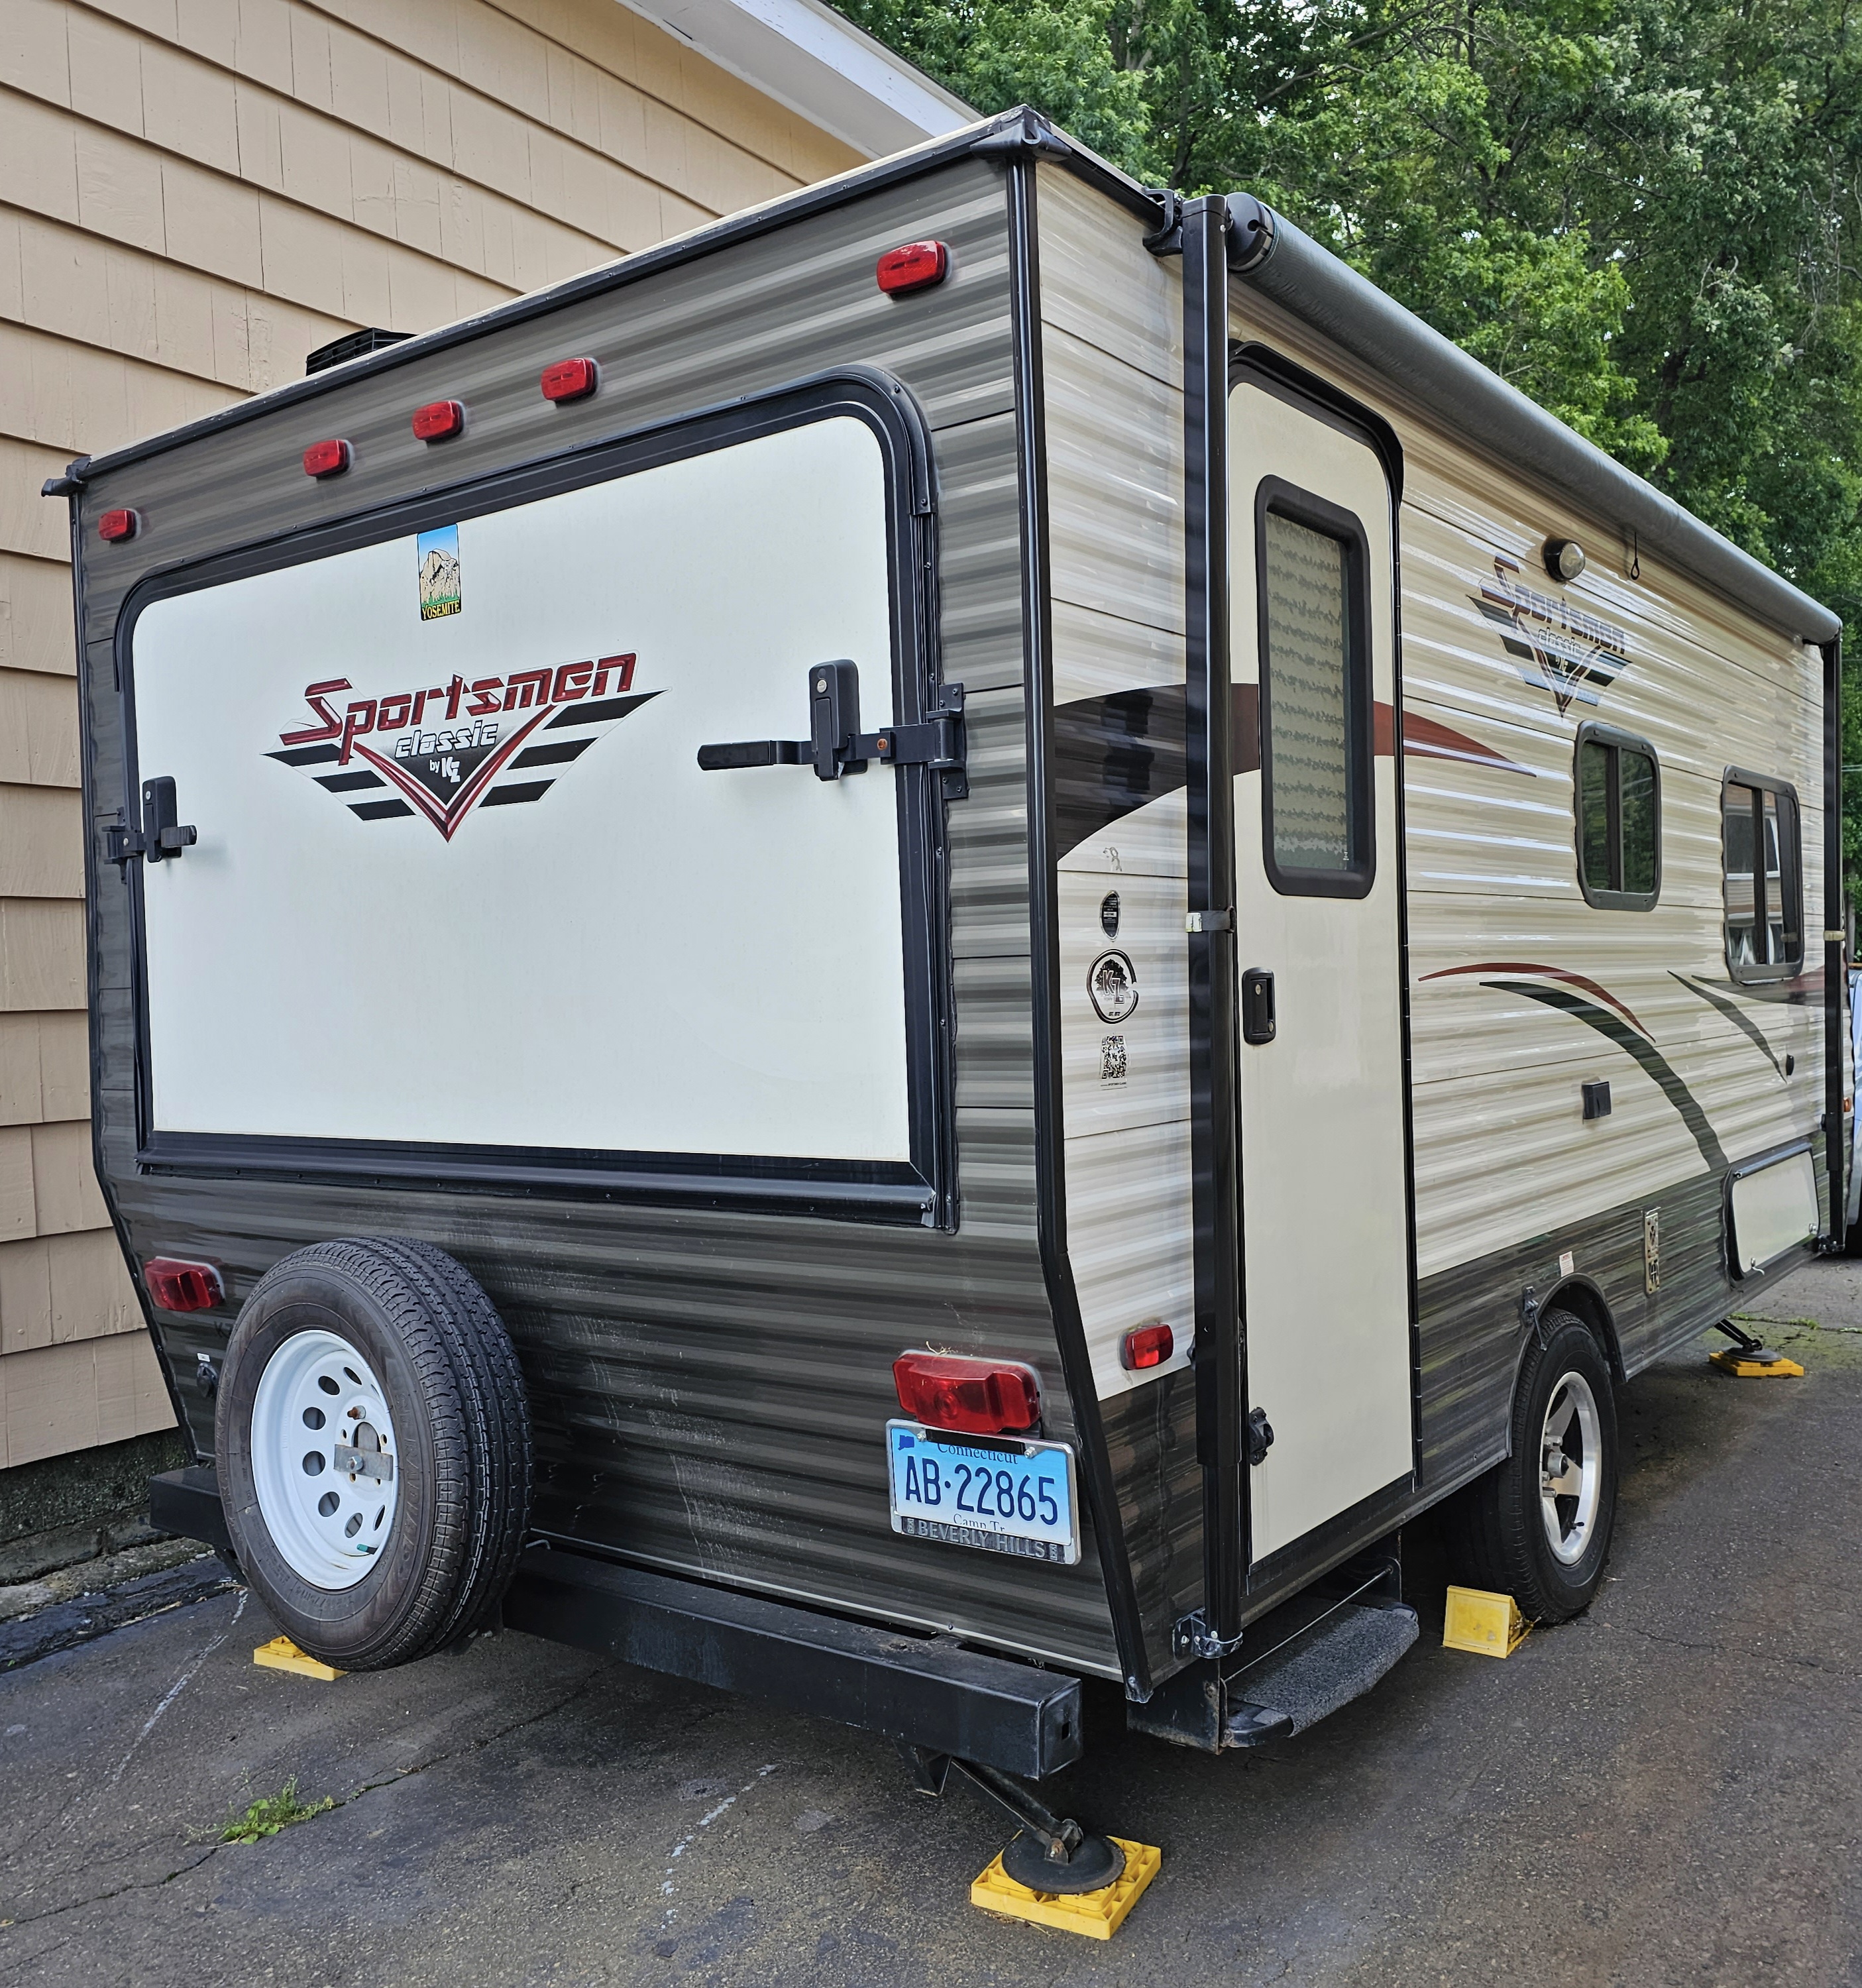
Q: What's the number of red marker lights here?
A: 6